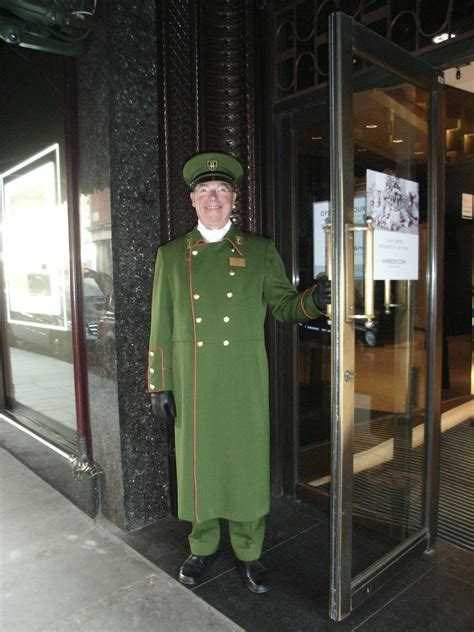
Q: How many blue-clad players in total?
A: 0